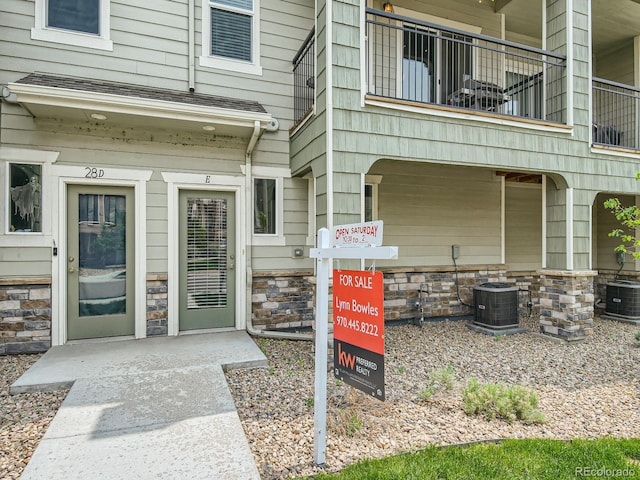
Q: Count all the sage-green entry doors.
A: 2